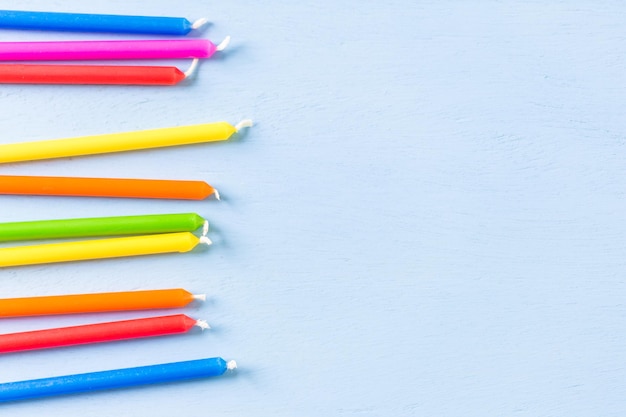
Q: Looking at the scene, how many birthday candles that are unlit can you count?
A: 10